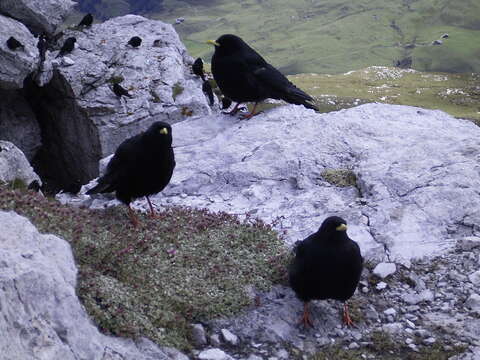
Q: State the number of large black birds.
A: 3